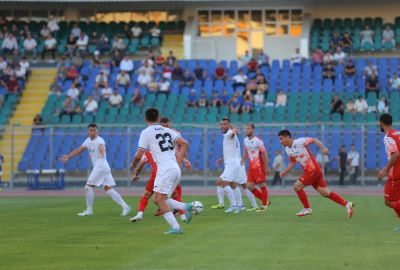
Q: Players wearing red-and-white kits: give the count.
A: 4